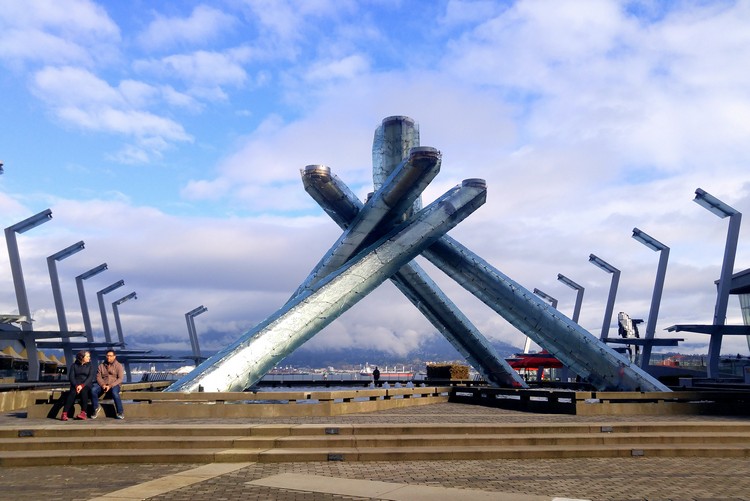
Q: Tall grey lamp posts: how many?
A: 12